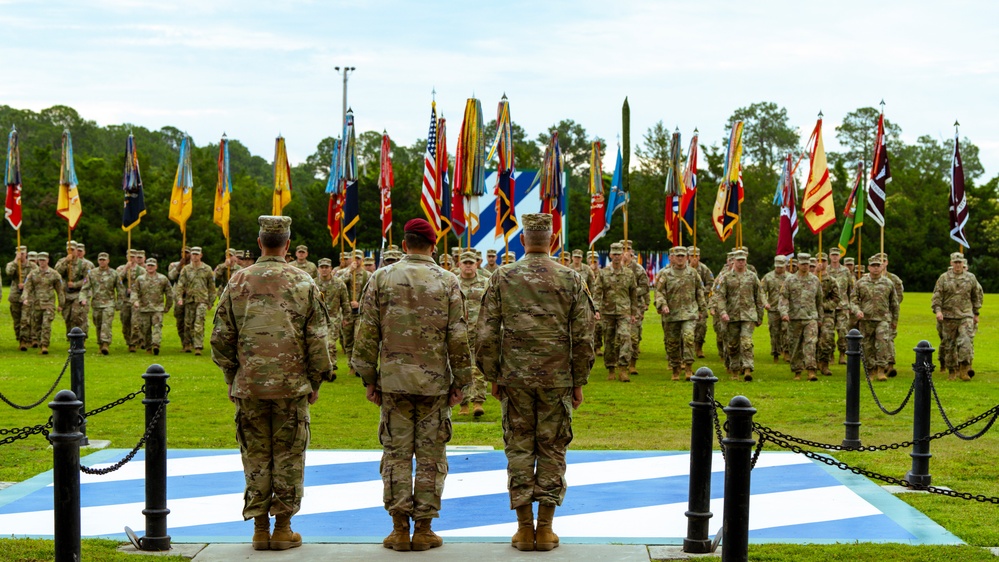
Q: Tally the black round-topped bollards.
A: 7